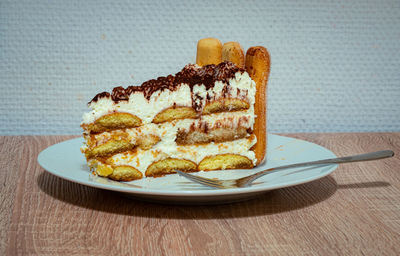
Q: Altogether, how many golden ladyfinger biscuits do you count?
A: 3